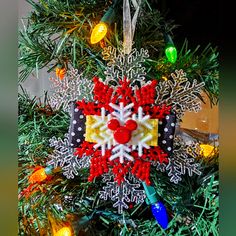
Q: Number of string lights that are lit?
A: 7